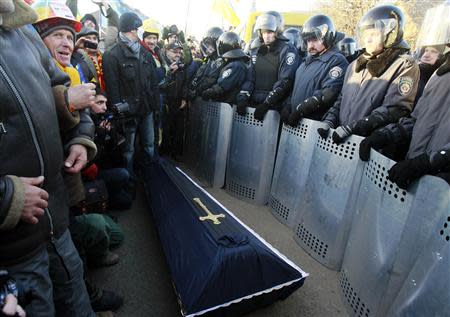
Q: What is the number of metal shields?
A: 6